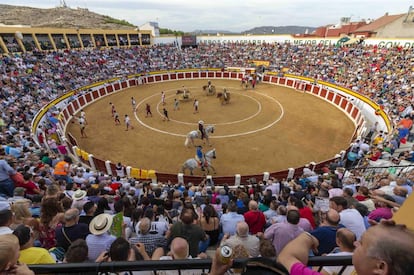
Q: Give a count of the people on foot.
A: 11